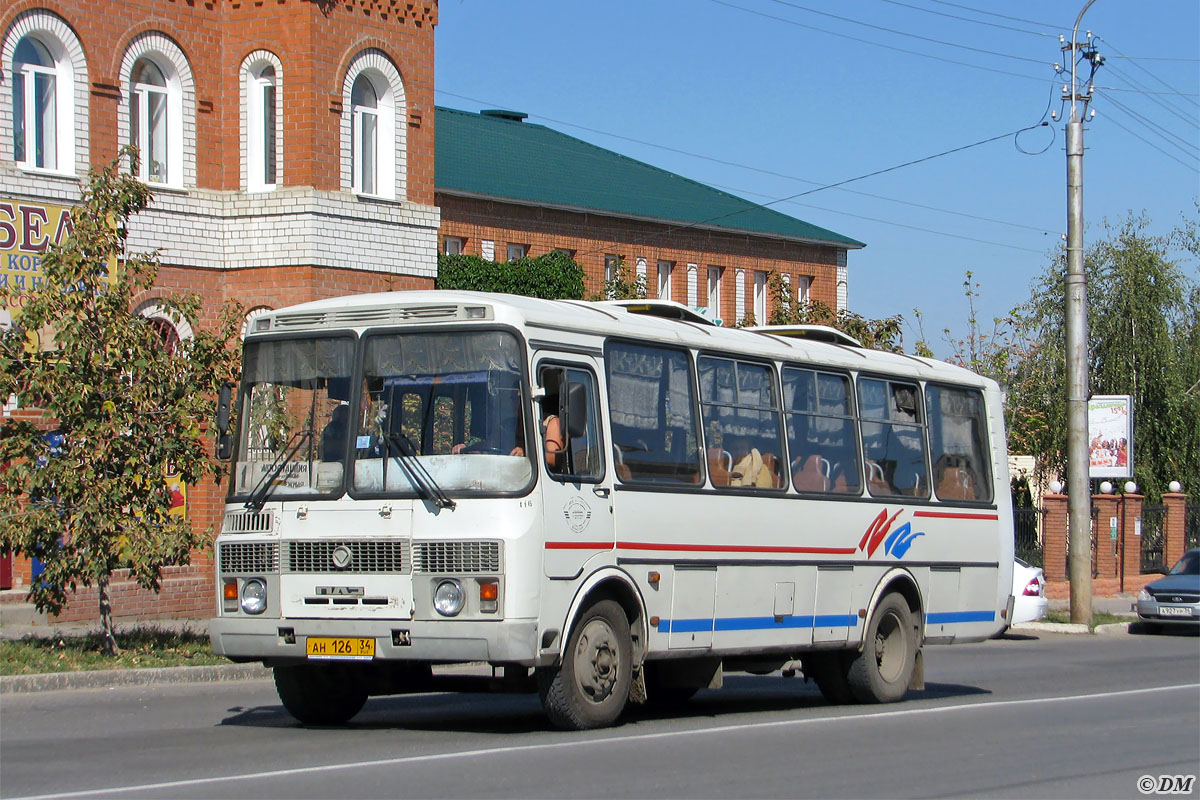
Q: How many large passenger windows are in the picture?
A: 5